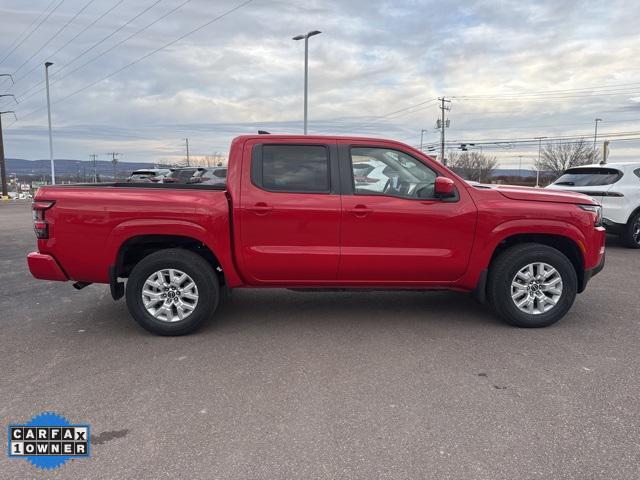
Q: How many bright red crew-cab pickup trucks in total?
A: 1